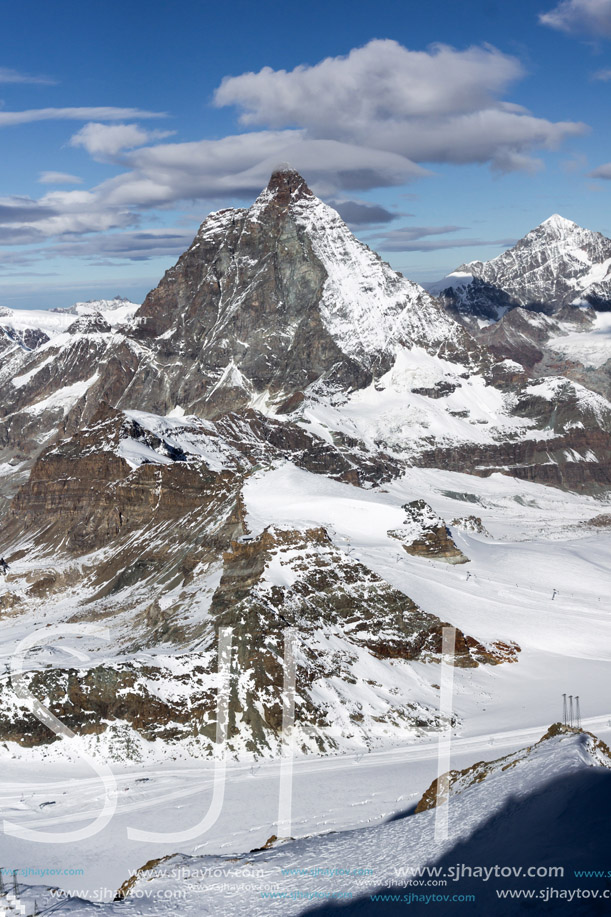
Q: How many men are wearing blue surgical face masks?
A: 0